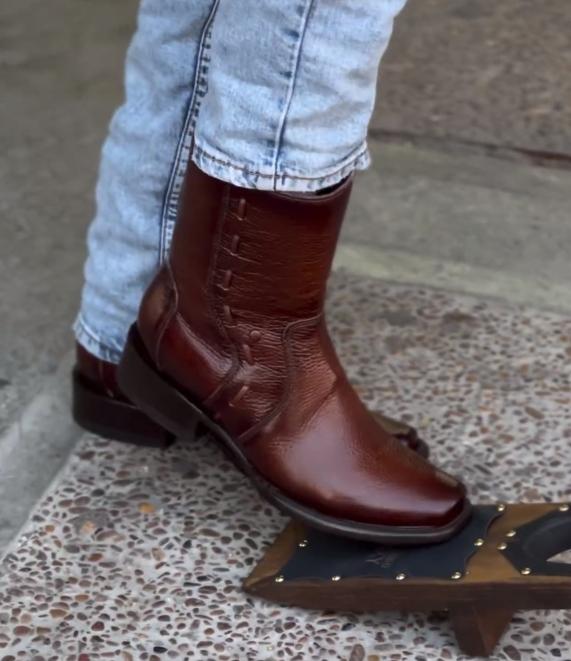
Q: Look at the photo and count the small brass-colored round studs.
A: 11